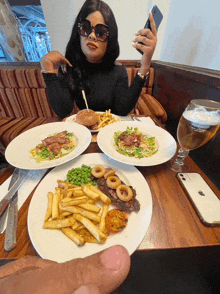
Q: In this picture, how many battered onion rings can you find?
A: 4